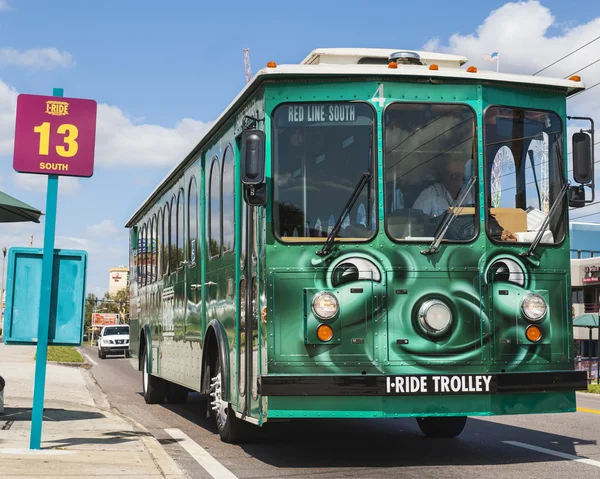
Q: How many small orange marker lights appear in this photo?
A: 5